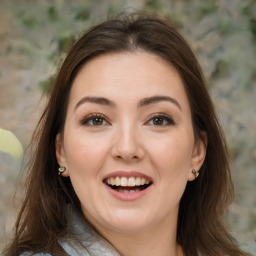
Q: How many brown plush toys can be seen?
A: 0